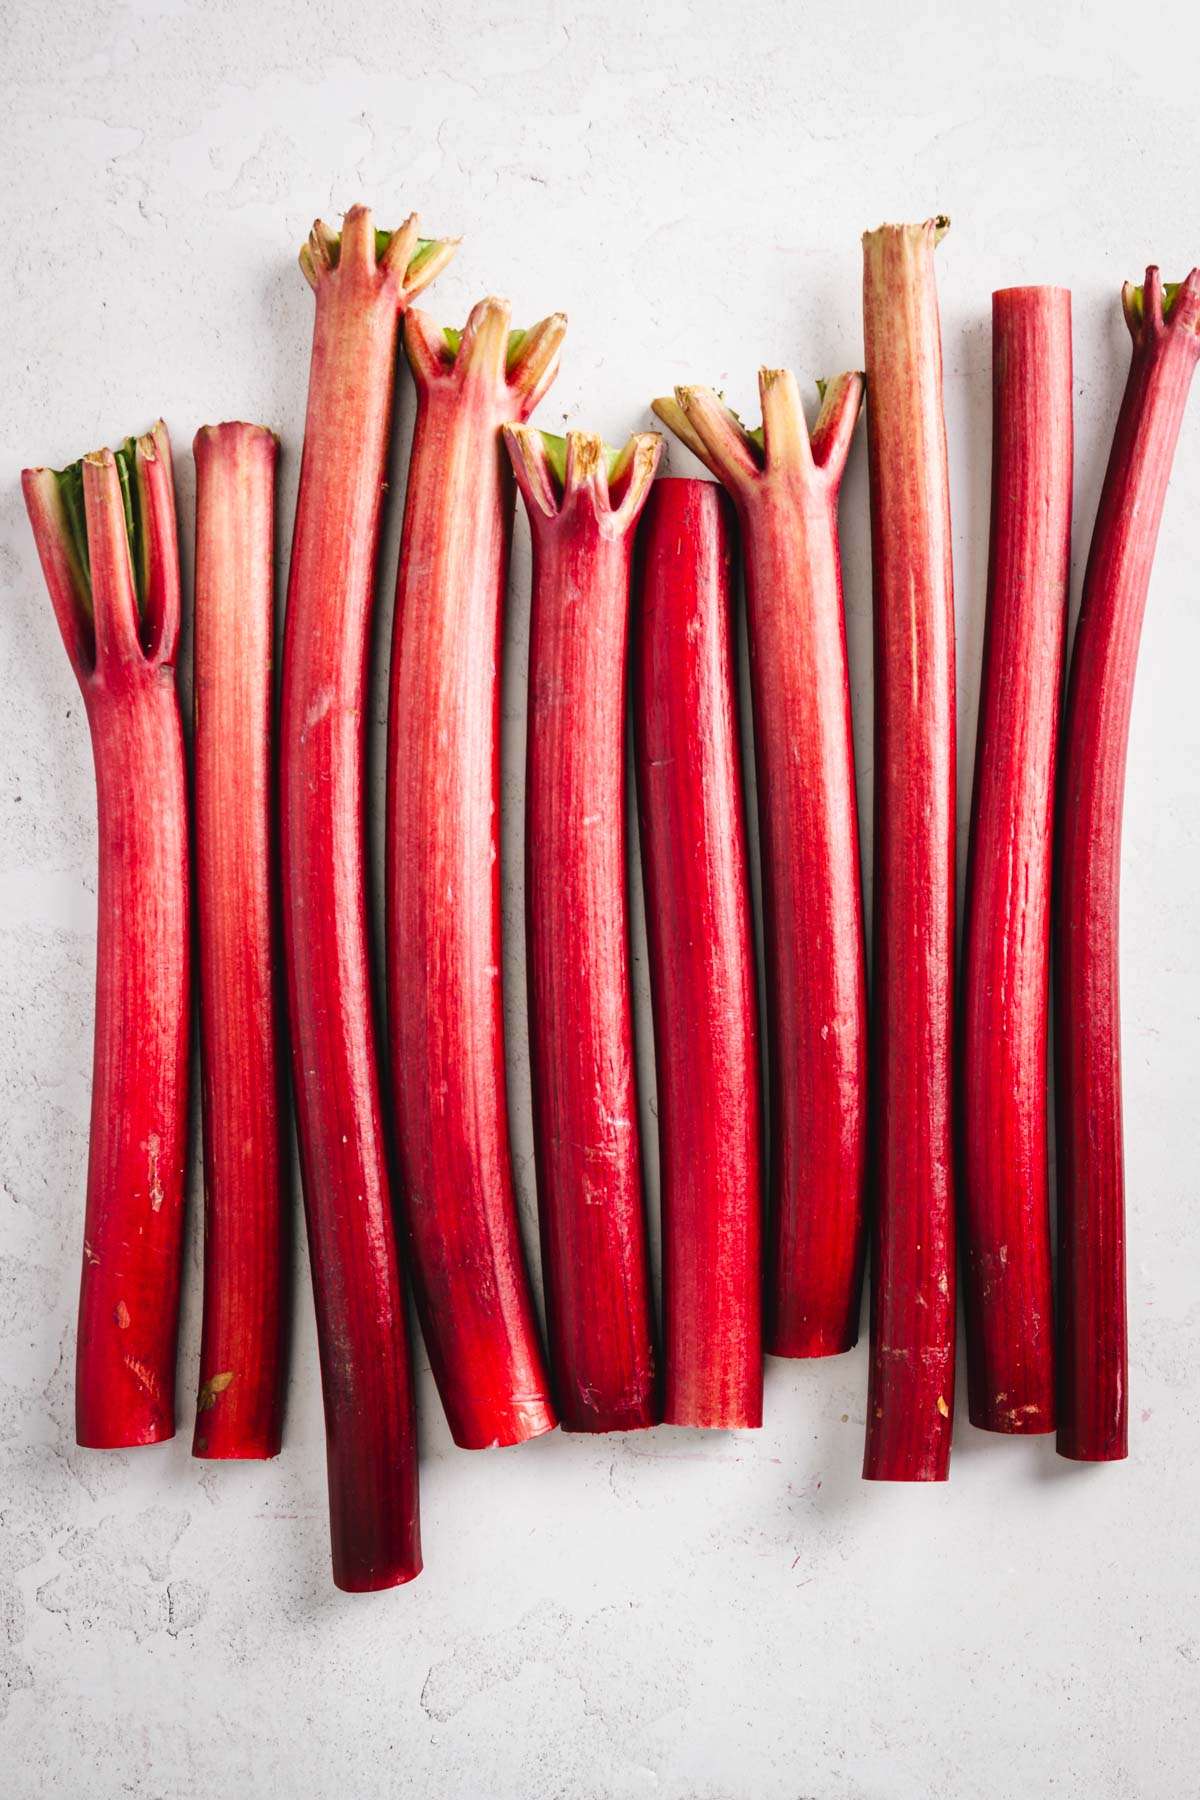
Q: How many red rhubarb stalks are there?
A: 10